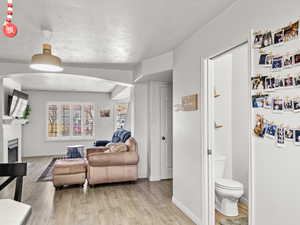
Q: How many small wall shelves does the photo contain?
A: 2